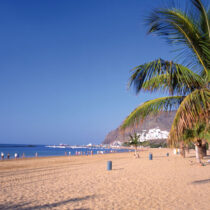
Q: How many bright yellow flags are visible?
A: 0